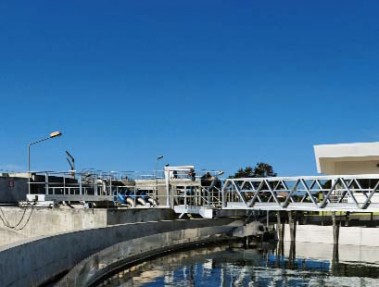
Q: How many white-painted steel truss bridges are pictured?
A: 1